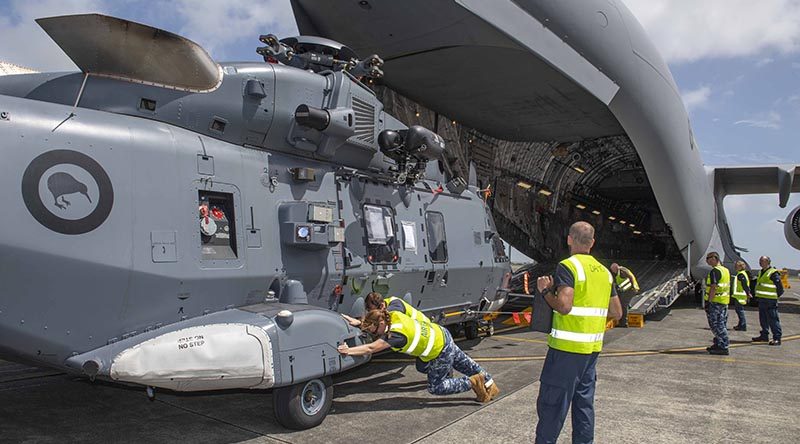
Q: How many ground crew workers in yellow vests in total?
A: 7